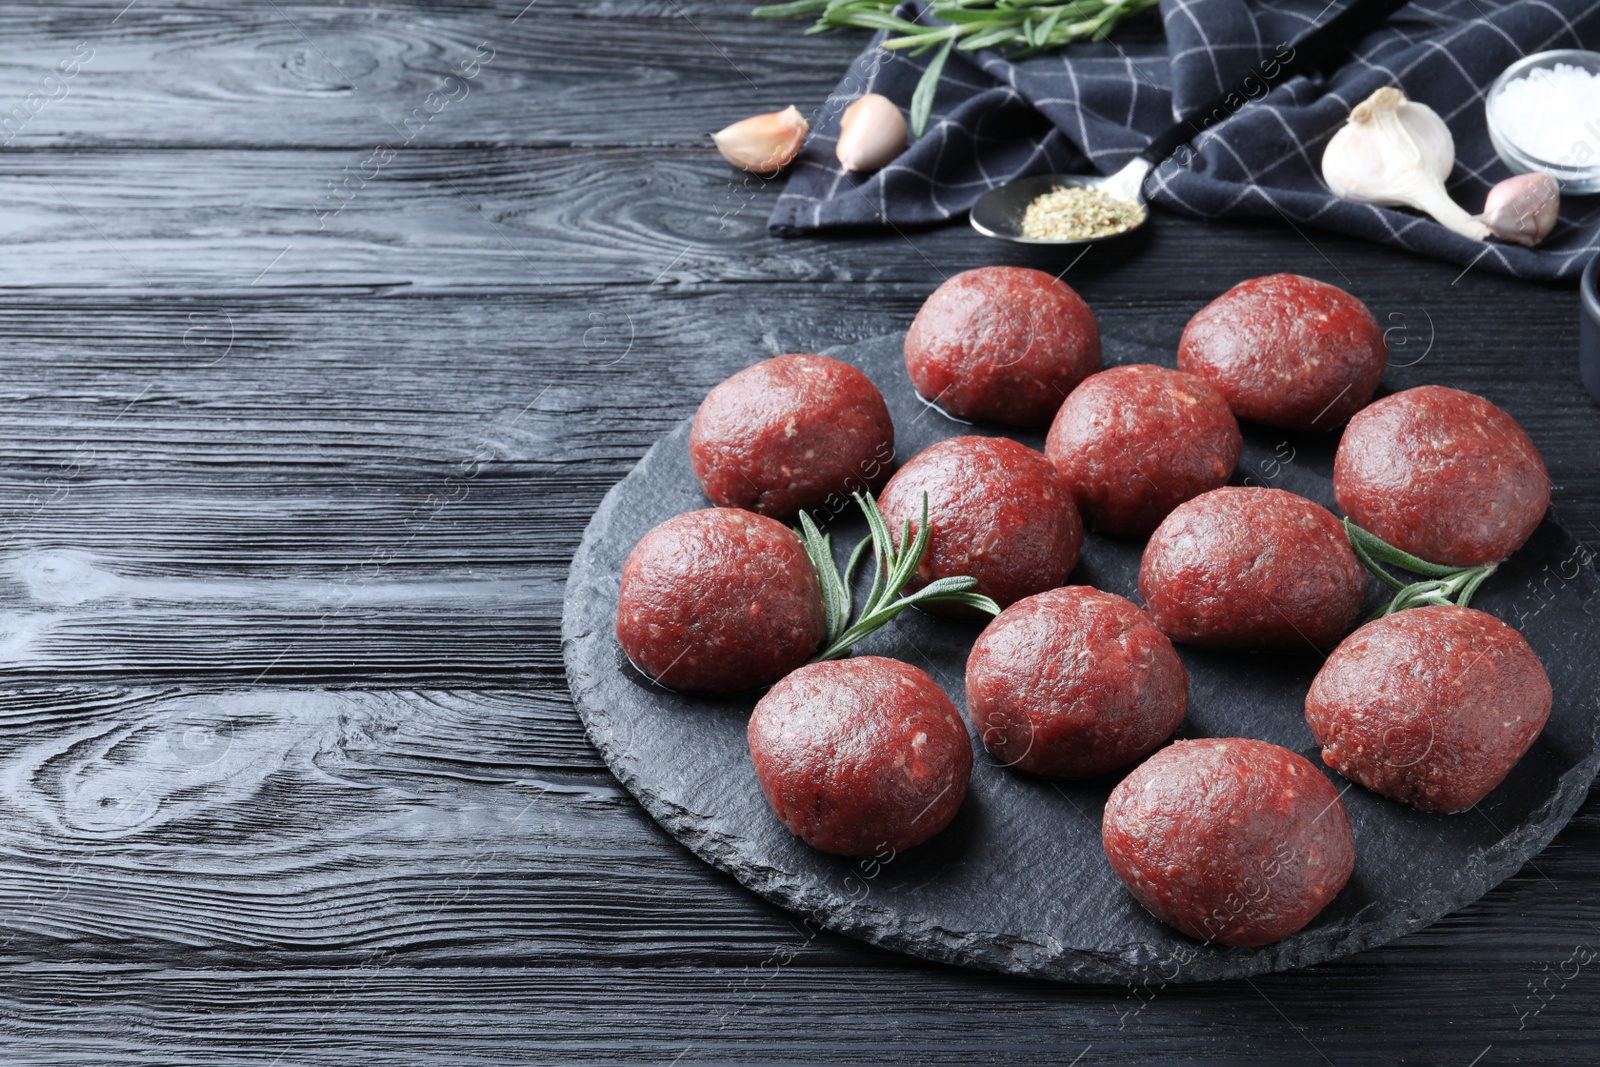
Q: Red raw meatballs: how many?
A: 12